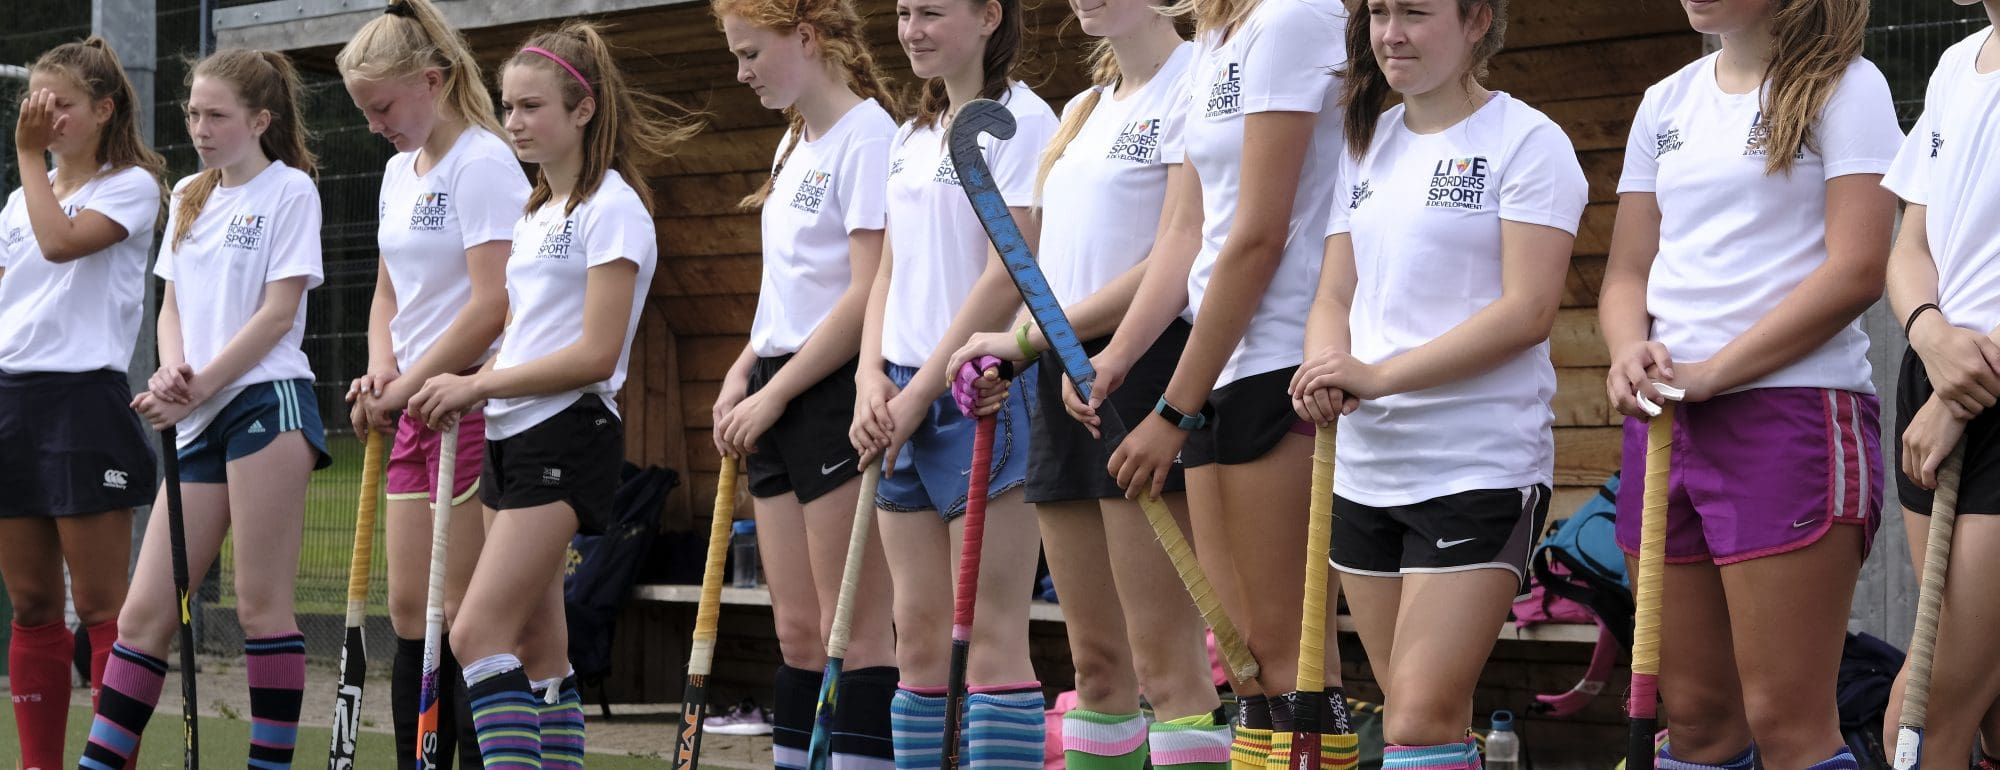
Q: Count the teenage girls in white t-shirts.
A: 11